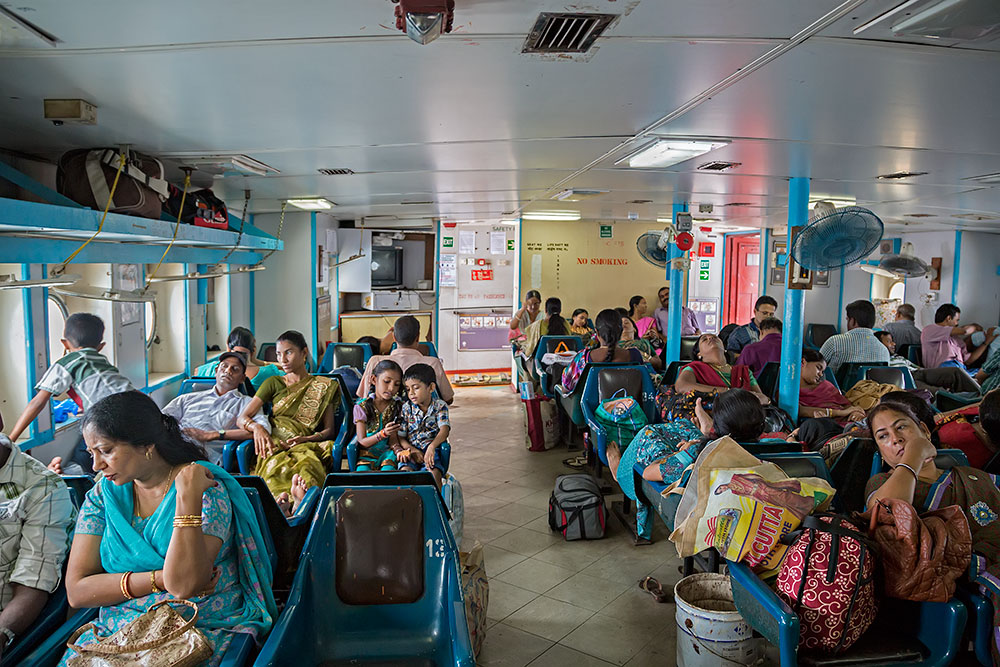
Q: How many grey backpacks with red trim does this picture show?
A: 1